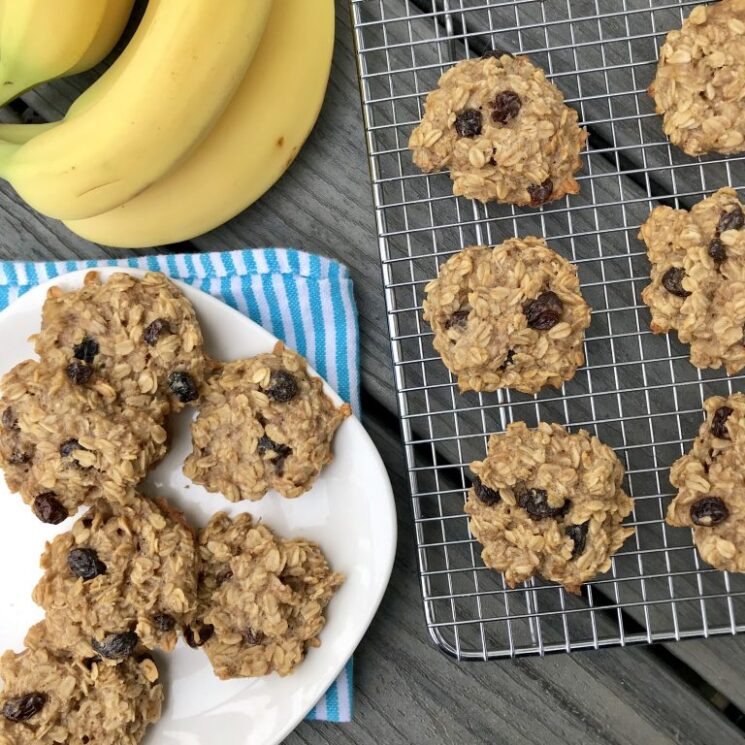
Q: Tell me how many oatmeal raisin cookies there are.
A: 12